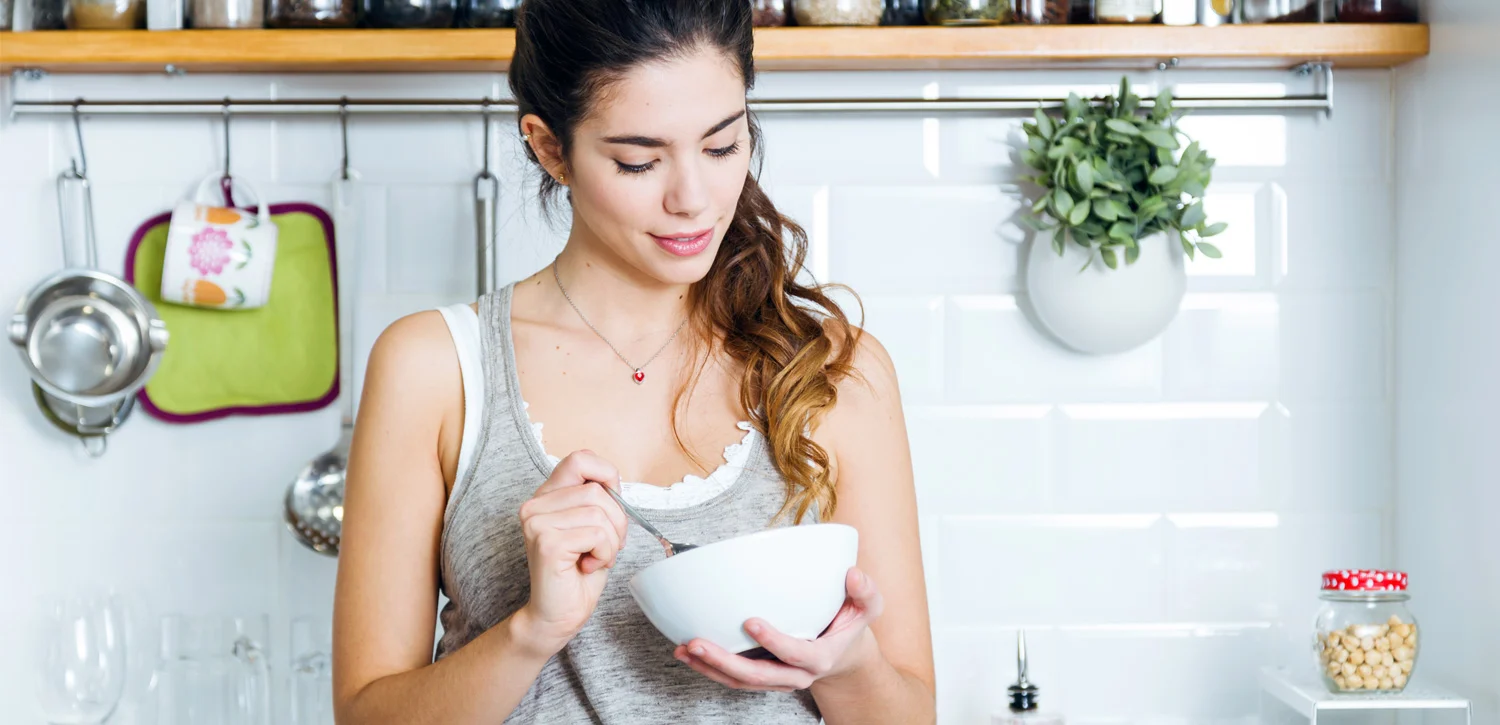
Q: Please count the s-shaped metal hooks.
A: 4